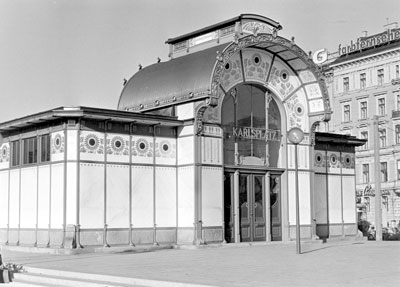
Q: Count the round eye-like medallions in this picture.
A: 13